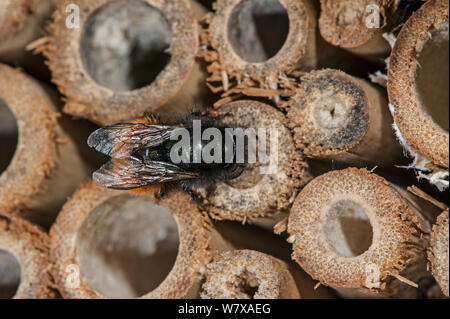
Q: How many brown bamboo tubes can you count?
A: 13